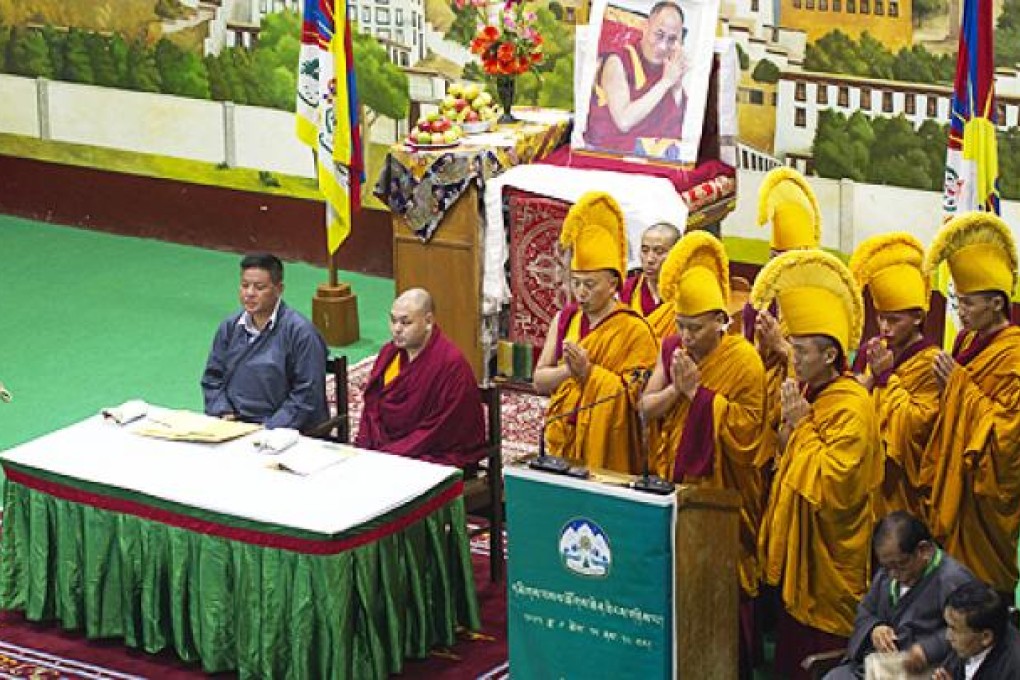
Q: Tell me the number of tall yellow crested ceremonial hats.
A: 6